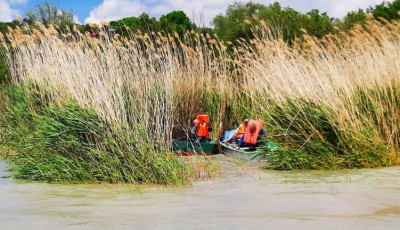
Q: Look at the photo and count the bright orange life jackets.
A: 3